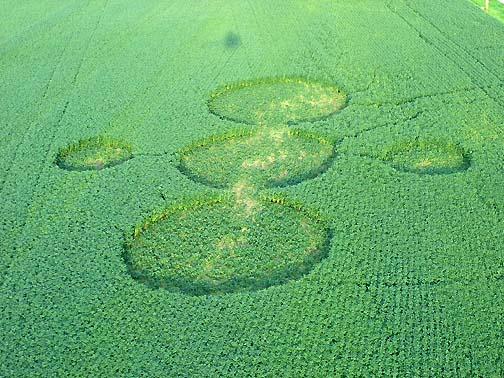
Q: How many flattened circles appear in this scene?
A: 5